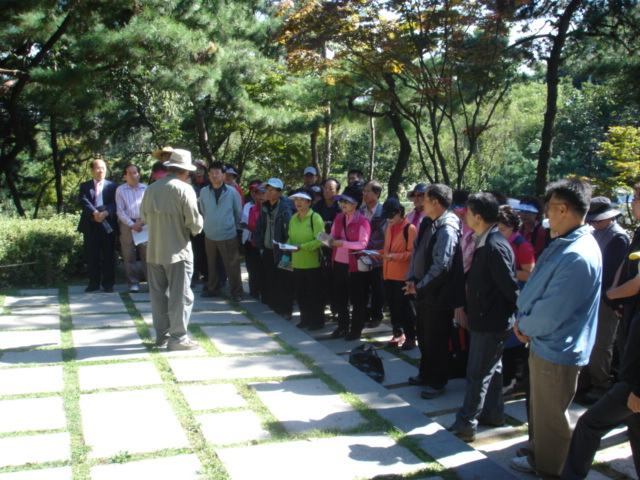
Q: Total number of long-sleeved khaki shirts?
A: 1